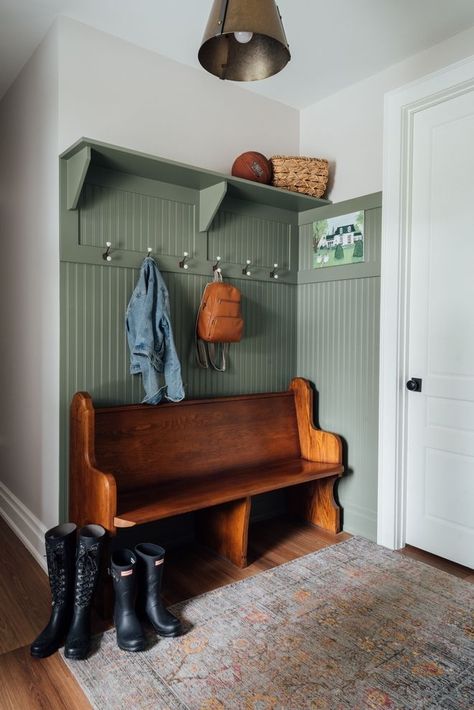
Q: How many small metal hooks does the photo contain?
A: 6